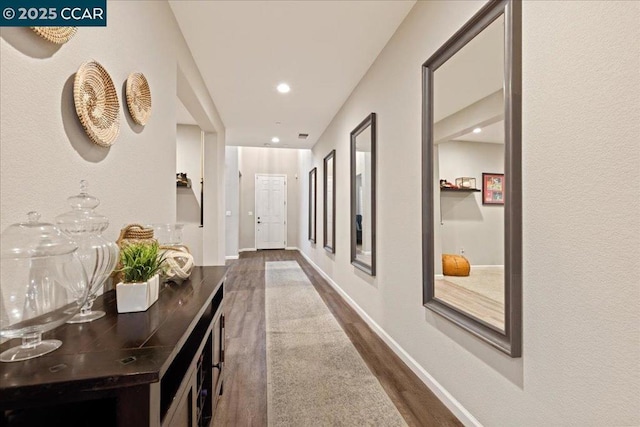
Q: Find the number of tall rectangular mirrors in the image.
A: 4